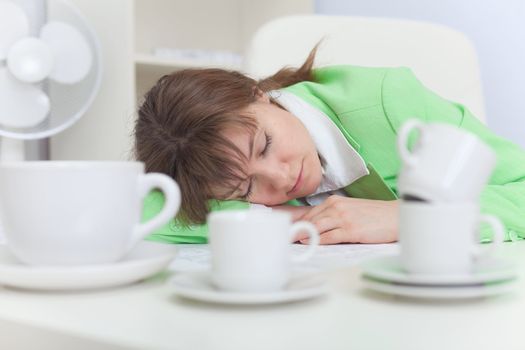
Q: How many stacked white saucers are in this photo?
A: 2